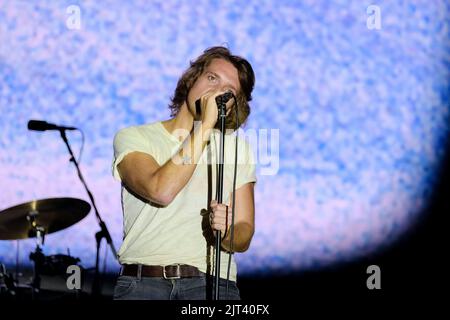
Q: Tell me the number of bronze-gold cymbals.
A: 1